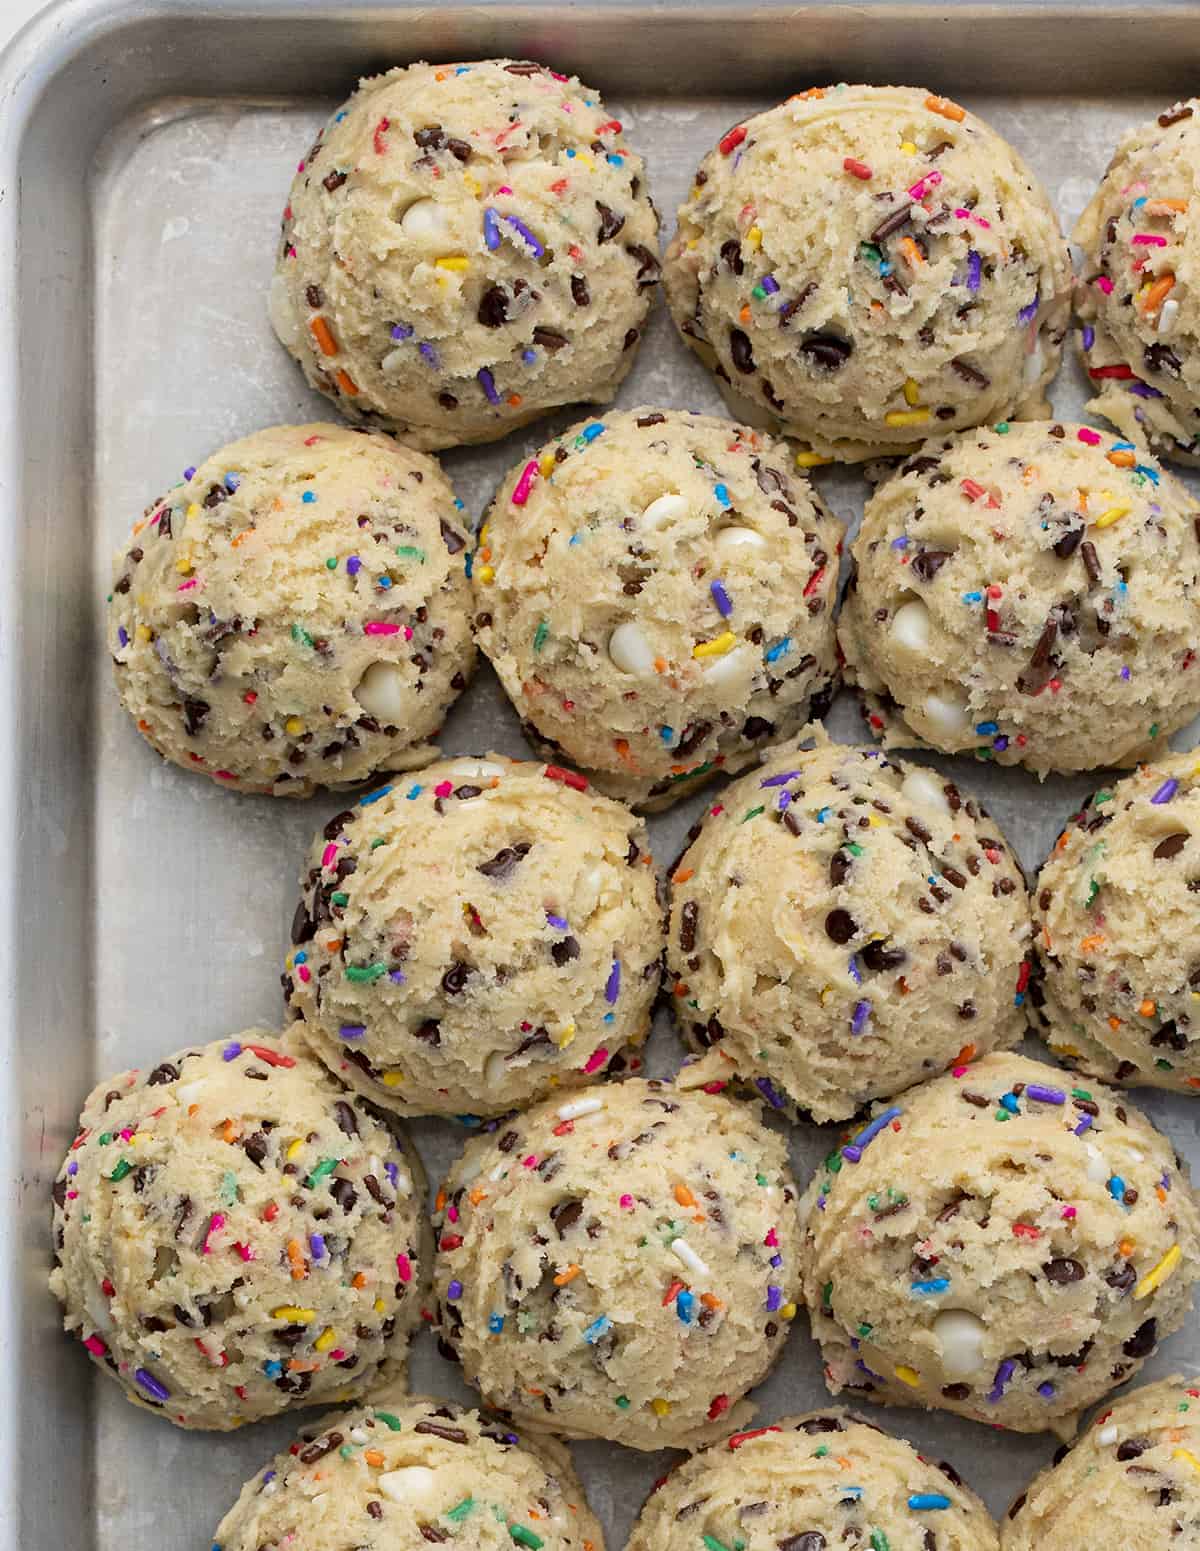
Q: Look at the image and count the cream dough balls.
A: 15